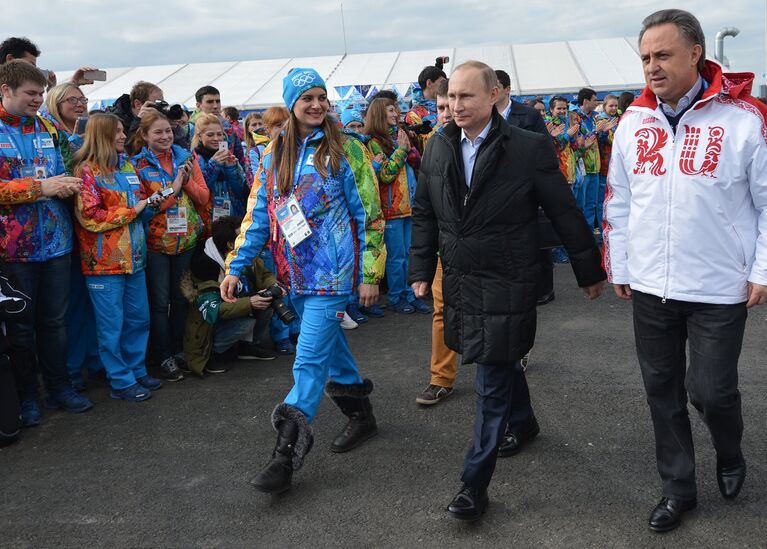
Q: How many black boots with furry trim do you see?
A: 2